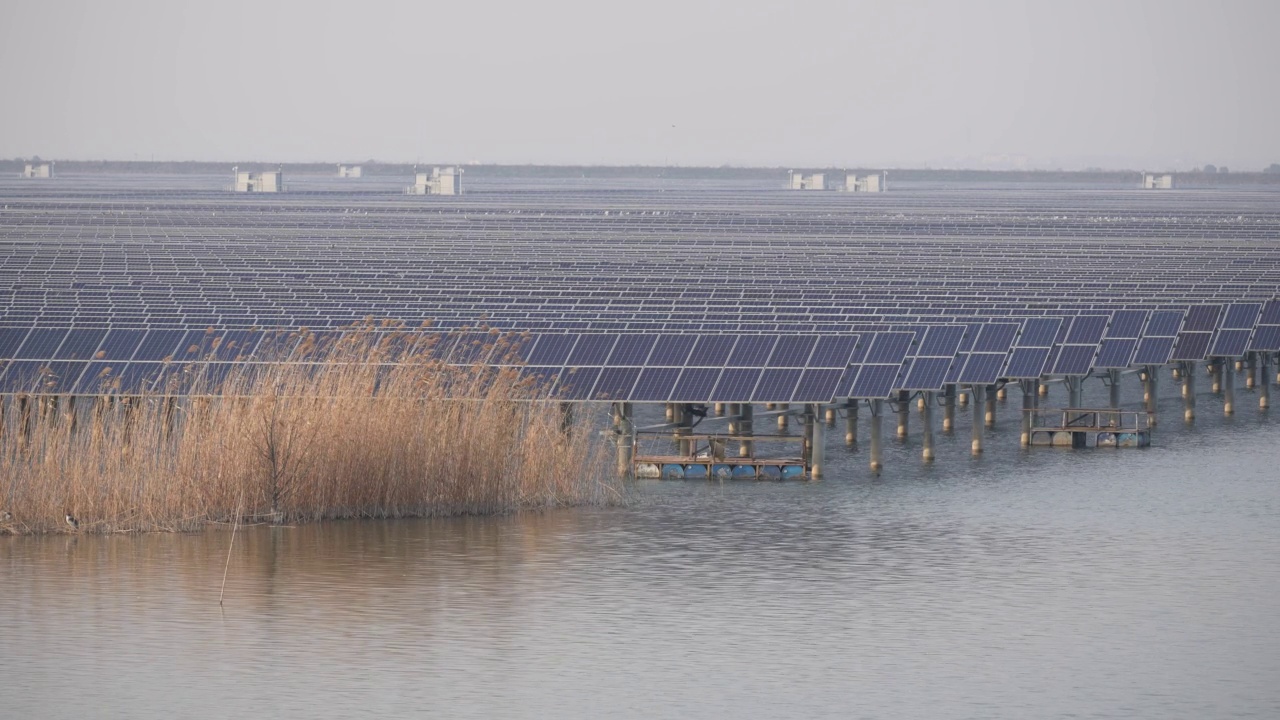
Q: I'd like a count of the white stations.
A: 7